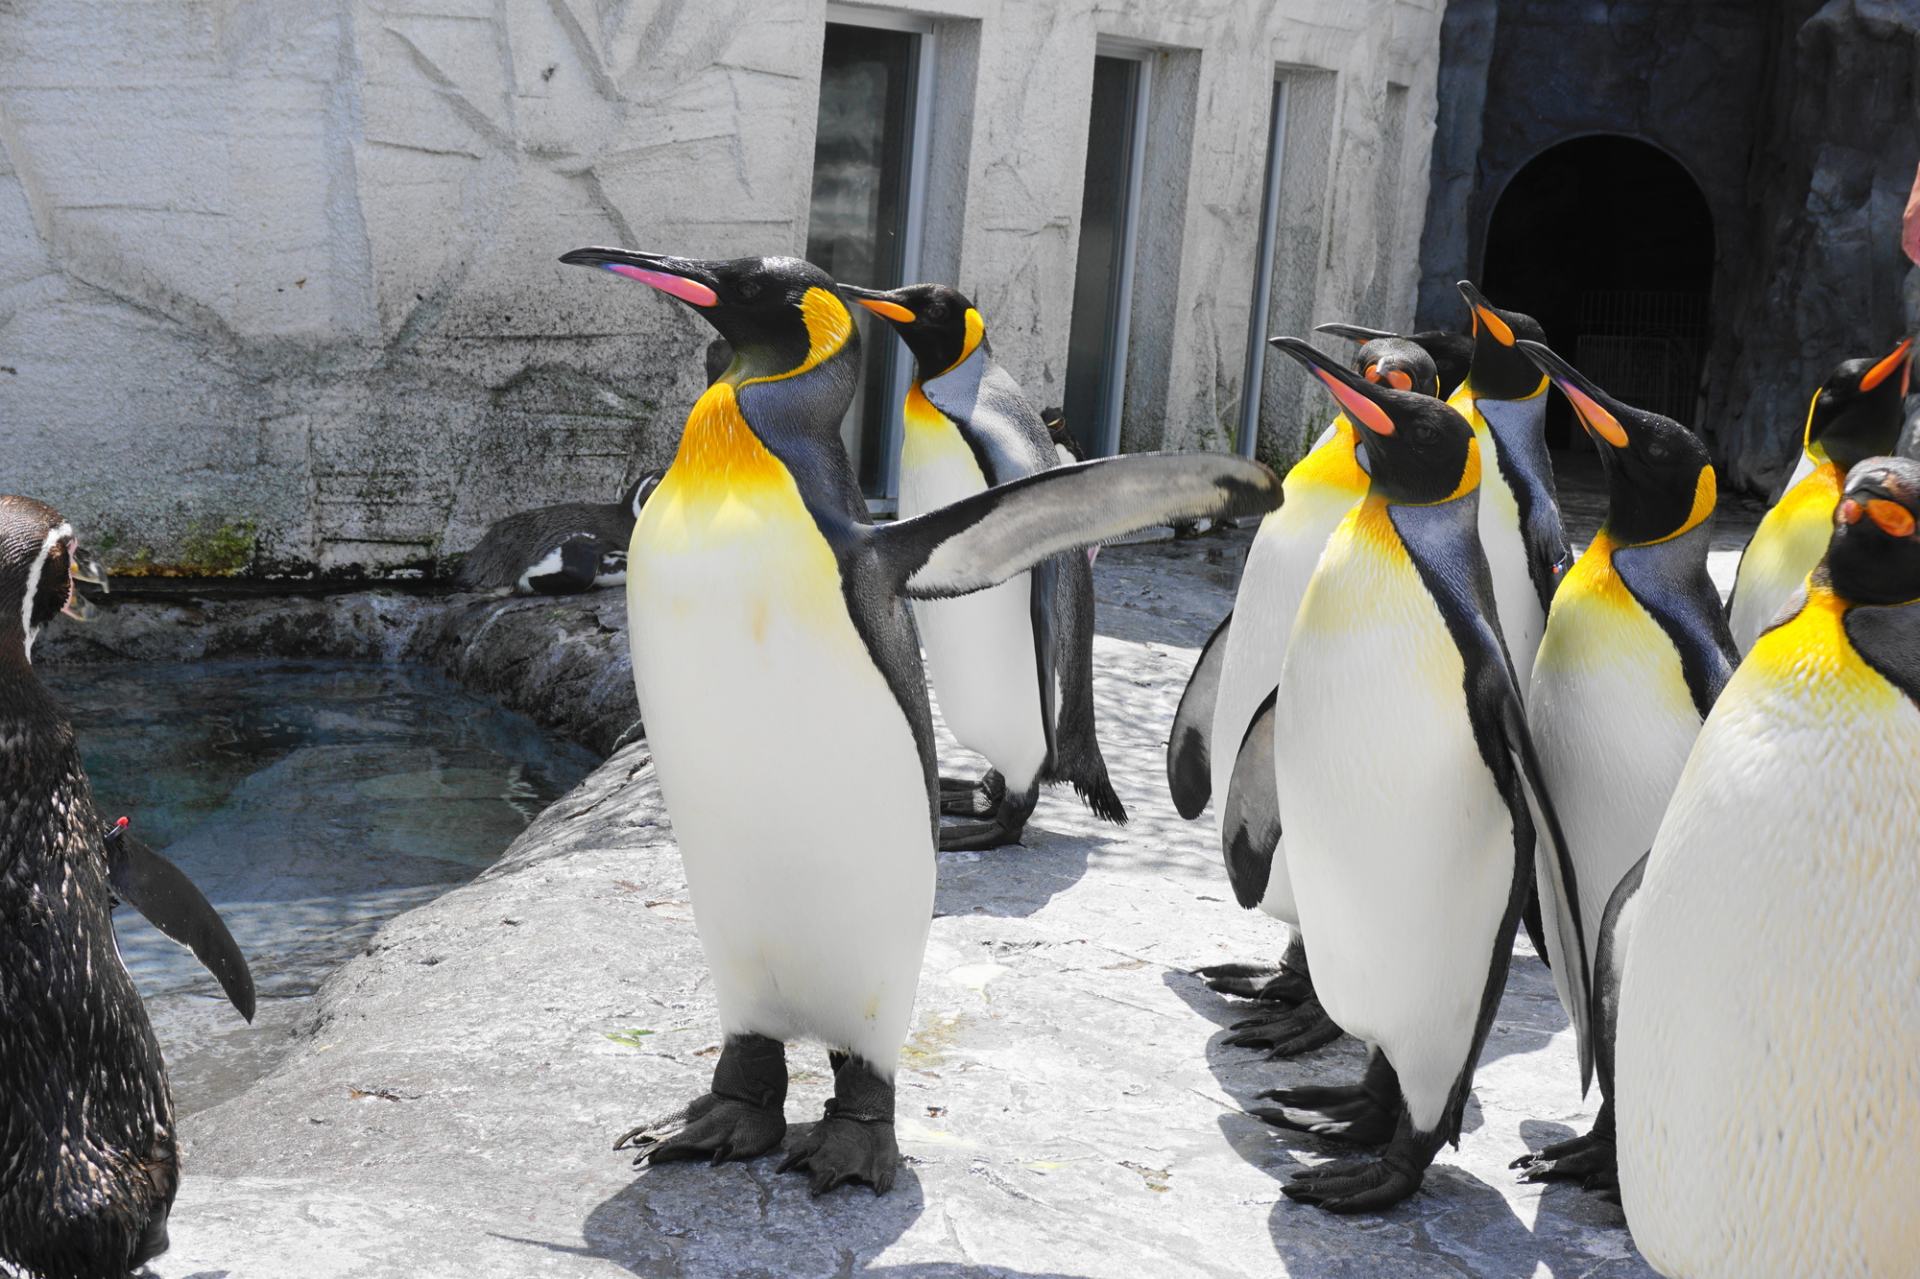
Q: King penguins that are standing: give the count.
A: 9